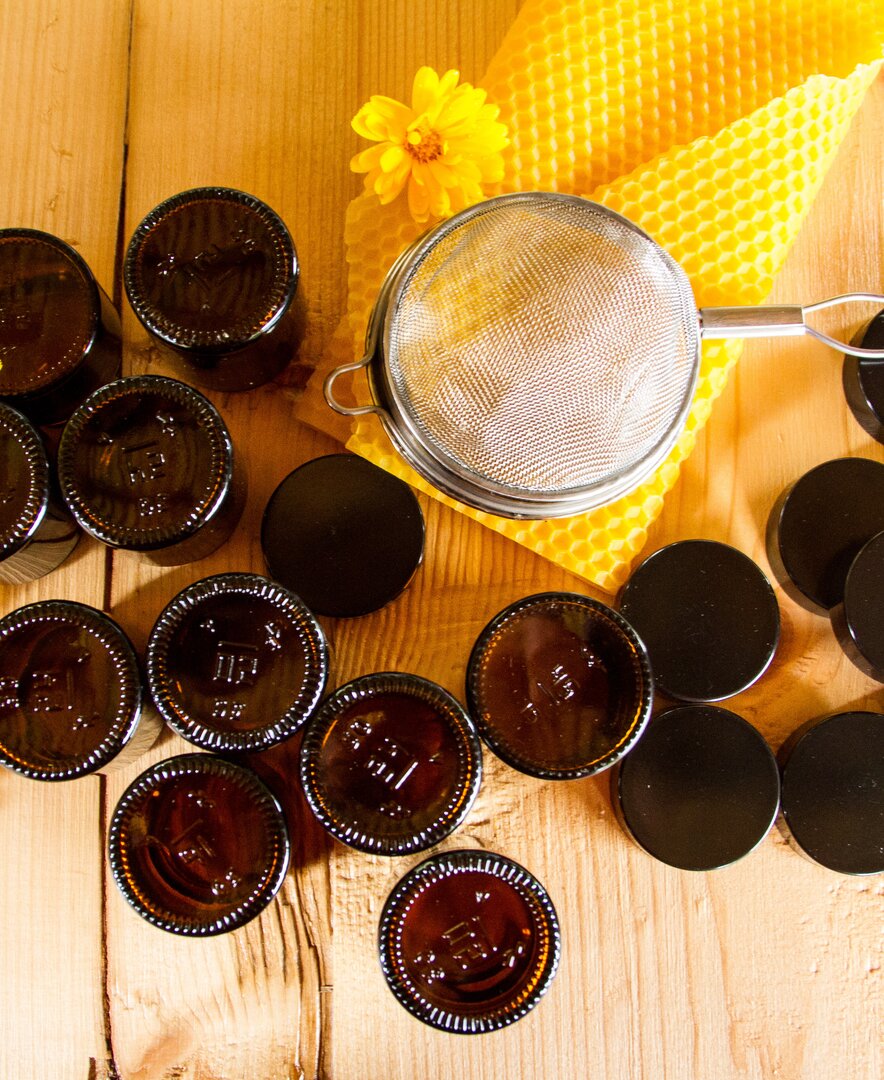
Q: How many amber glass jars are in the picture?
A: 10